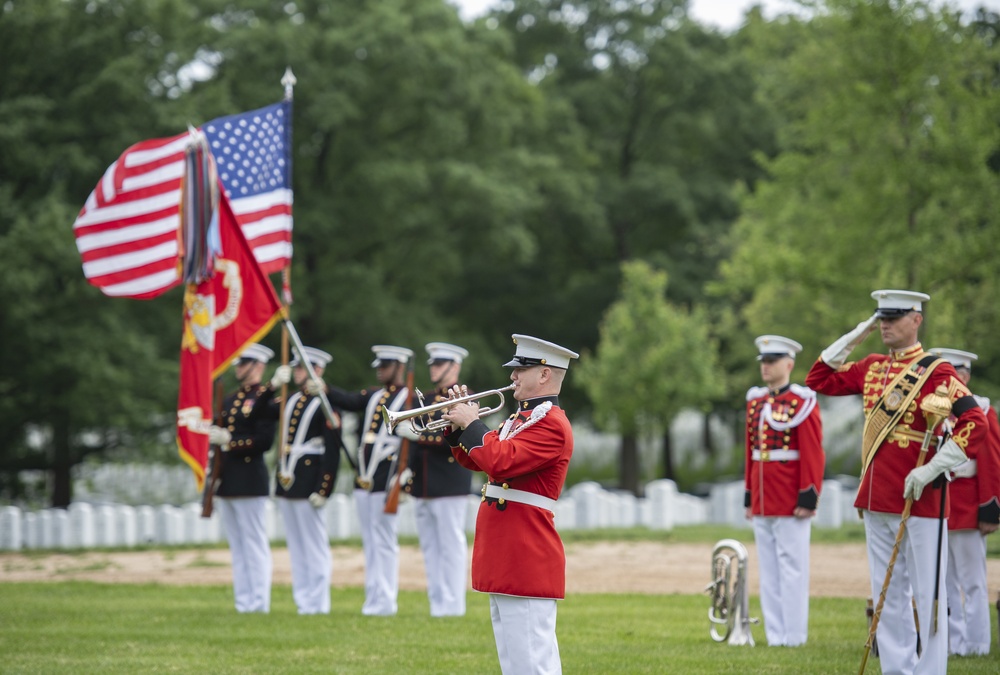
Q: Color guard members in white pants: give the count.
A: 4